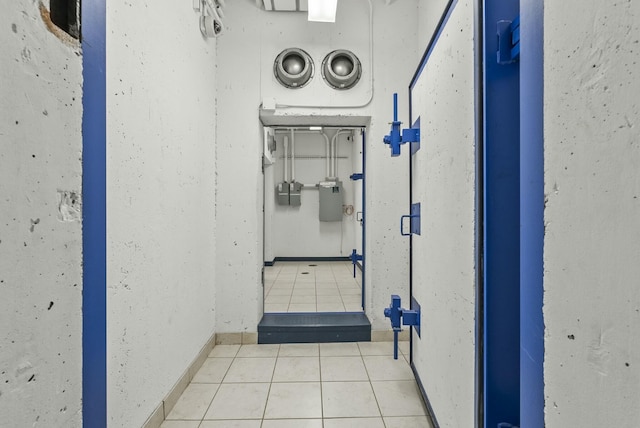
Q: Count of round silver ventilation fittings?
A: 2